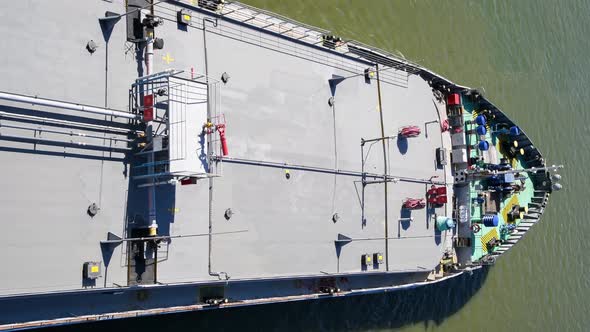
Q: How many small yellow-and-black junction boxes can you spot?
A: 5